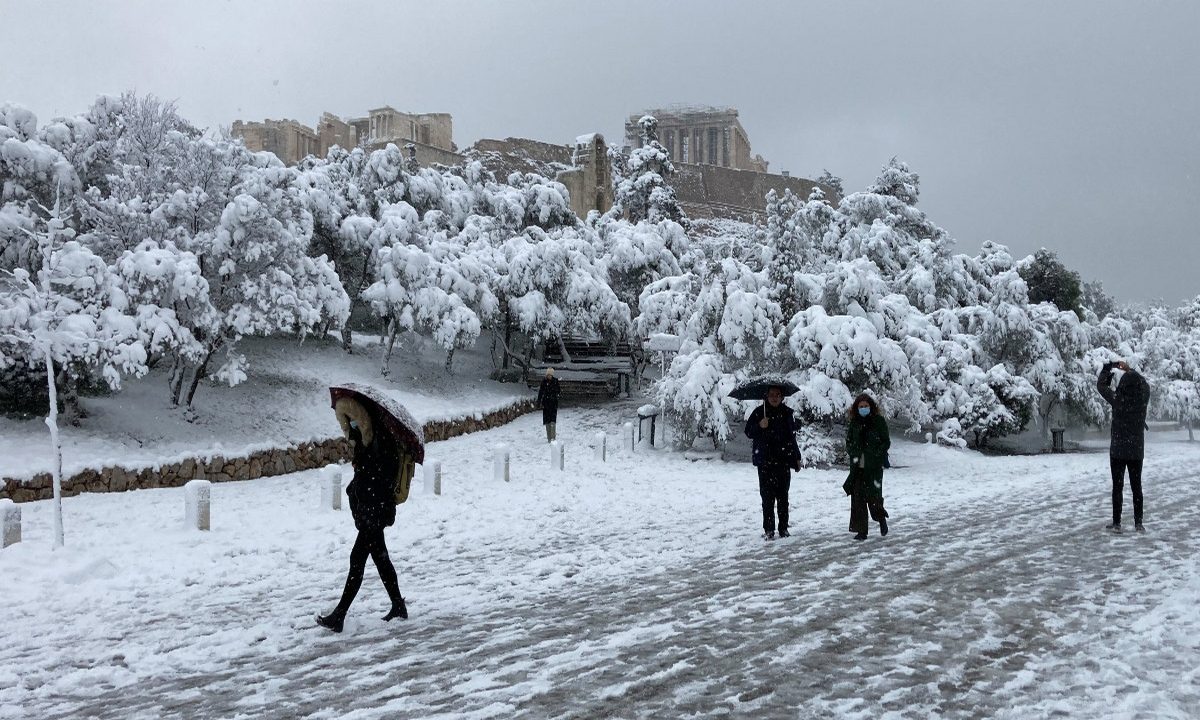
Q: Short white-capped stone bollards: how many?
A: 8